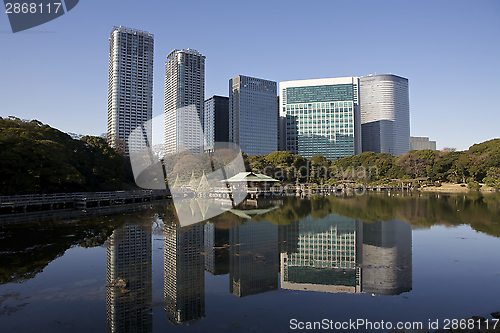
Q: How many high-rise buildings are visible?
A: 6